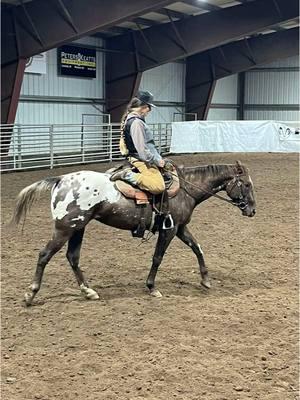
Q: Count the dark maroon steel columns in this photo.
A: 3